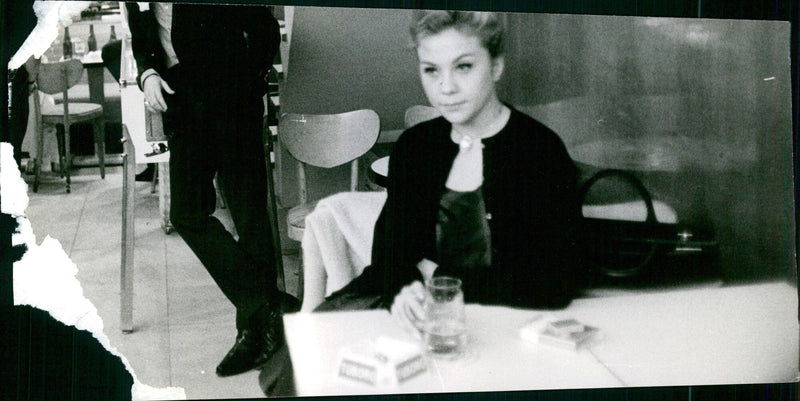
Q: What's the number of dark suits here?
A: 1